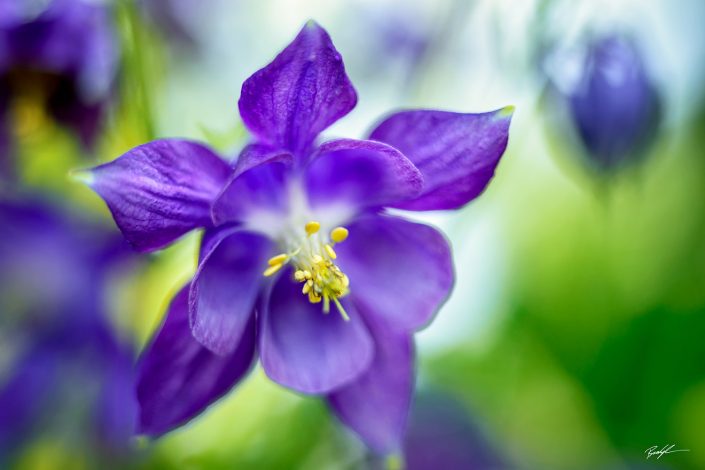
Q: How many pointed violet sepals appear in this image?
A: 5